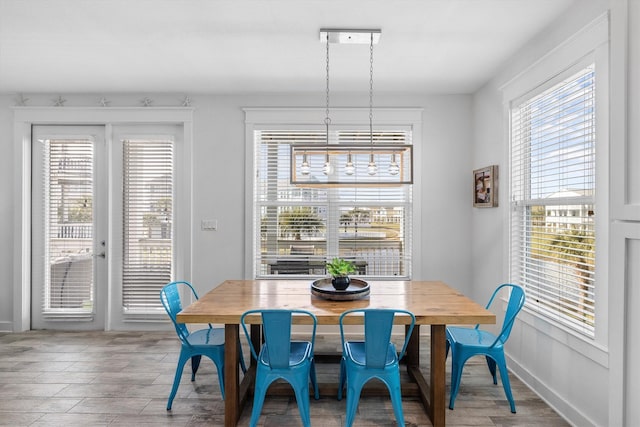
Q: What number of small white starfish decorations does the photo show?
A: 5